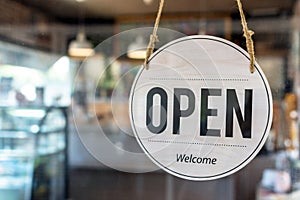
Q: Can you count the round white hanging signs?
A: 1